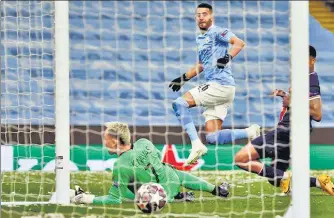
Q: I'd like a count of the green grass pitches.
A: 1